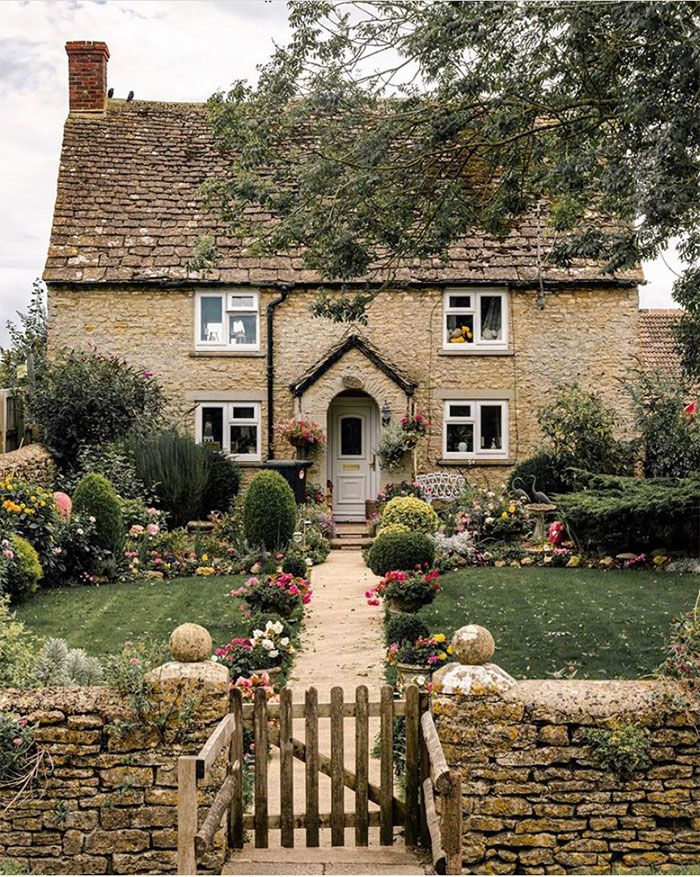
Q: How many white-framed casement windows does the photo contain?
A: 4